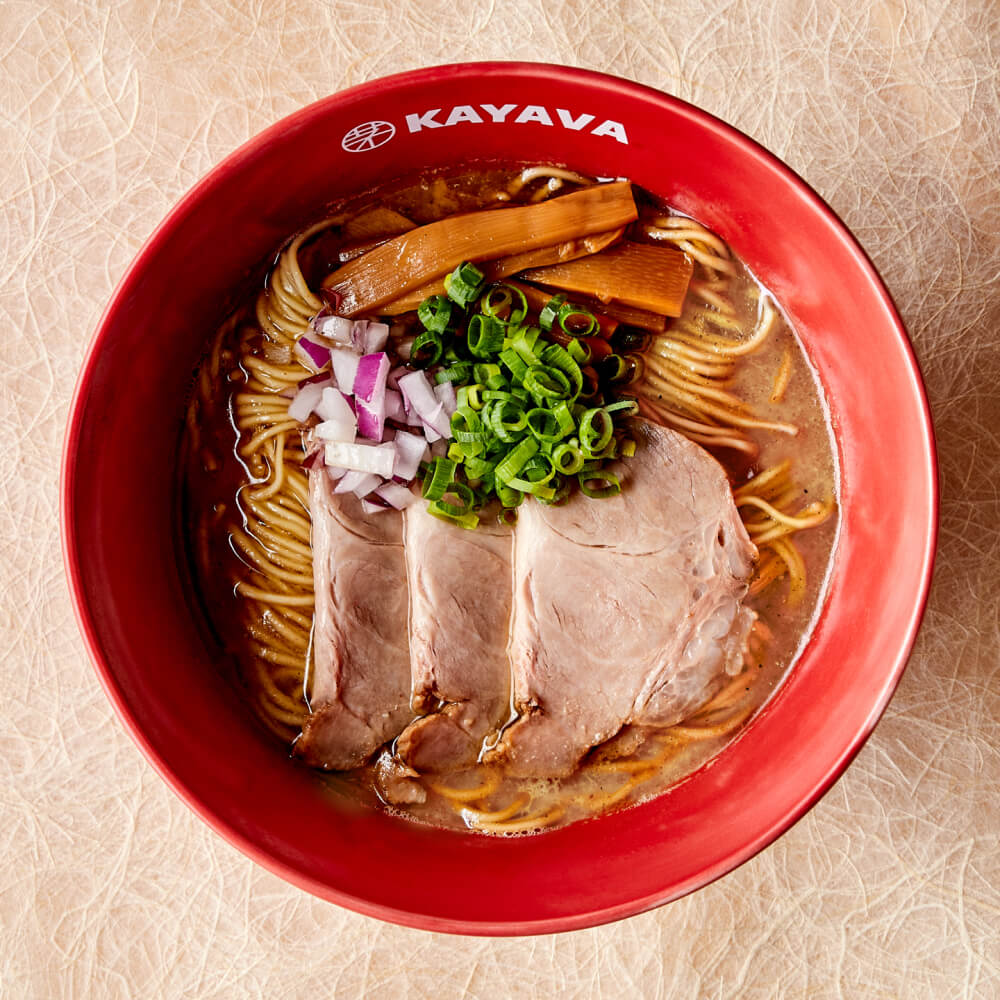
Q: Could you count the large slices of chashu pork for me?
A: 3